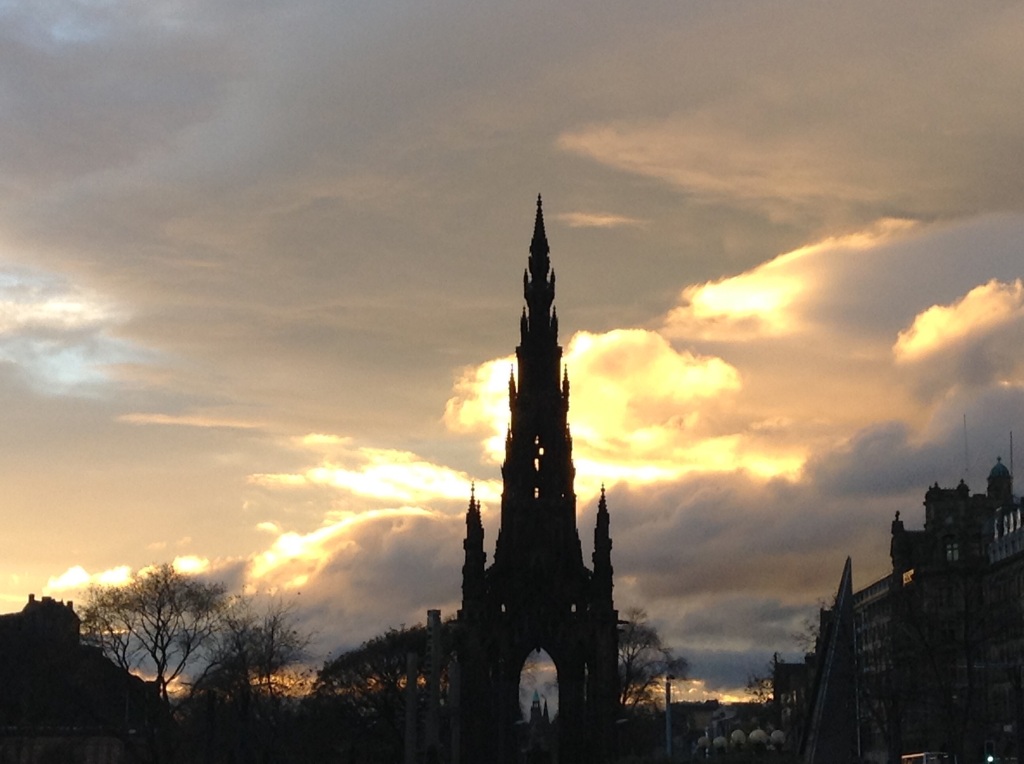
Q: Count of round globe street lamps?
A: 5